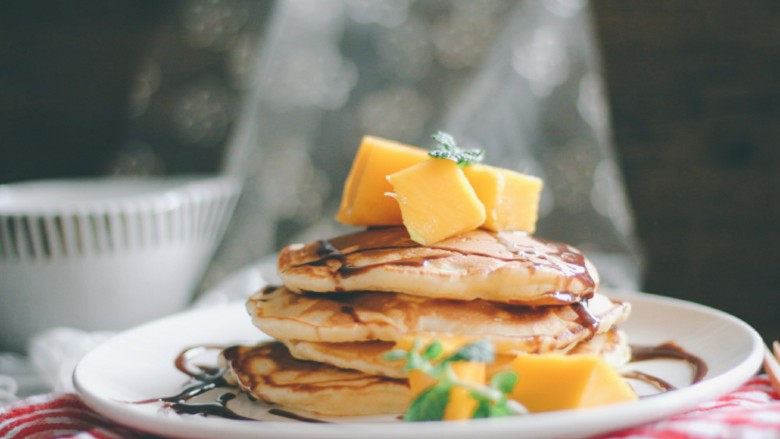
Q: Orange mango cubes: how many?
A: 5